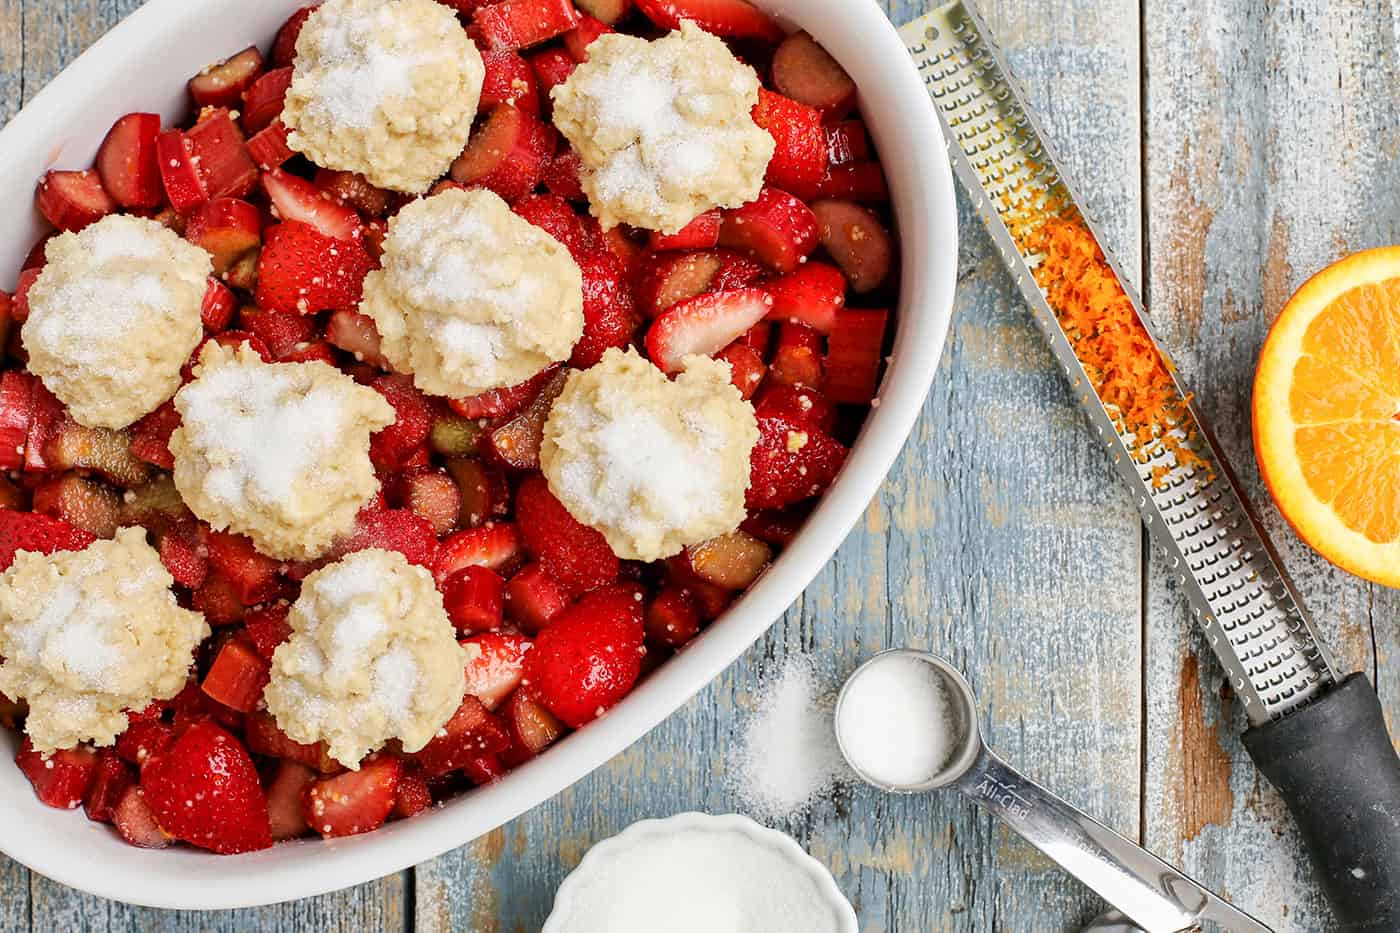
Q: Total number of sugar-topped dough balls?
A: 8